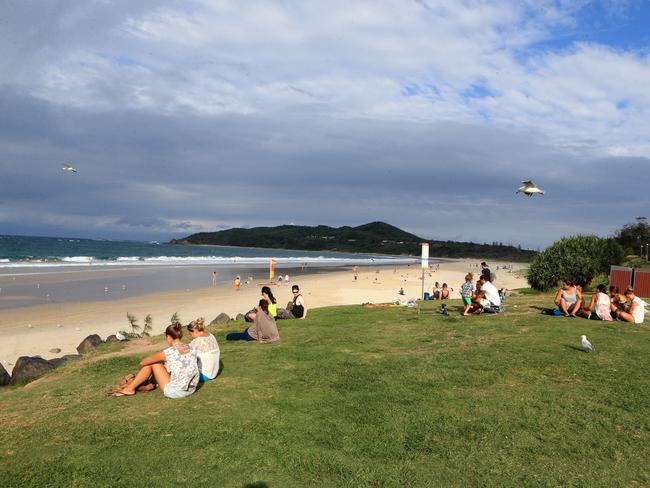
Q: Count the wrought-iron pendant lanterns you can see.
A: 0